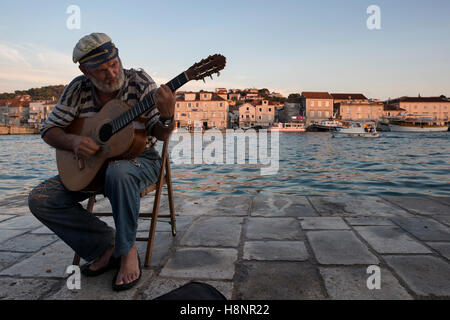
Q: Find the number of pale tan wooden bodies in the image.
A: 1